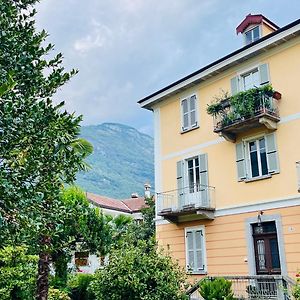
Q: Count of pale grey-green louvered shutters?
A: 10